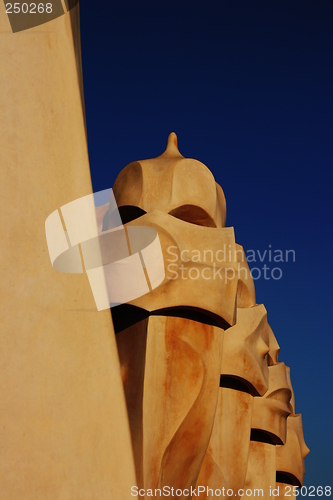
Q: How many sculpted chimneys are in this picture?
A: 4